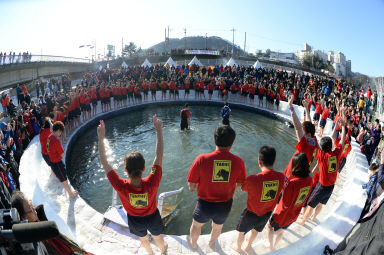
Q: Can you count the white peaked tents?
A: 6